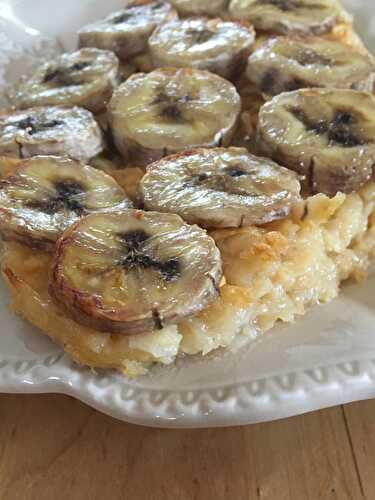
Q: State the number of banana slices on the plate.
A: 12